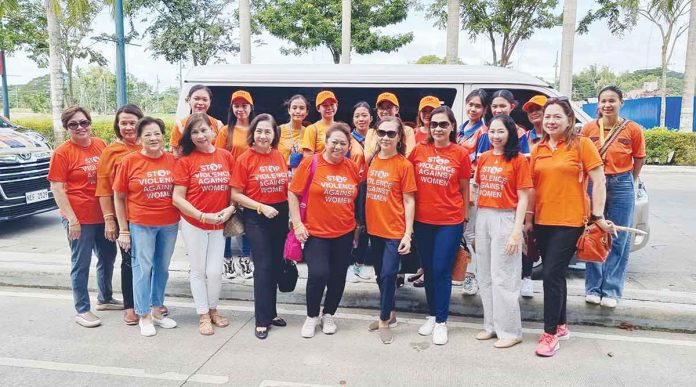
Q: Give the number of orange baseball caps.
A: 5